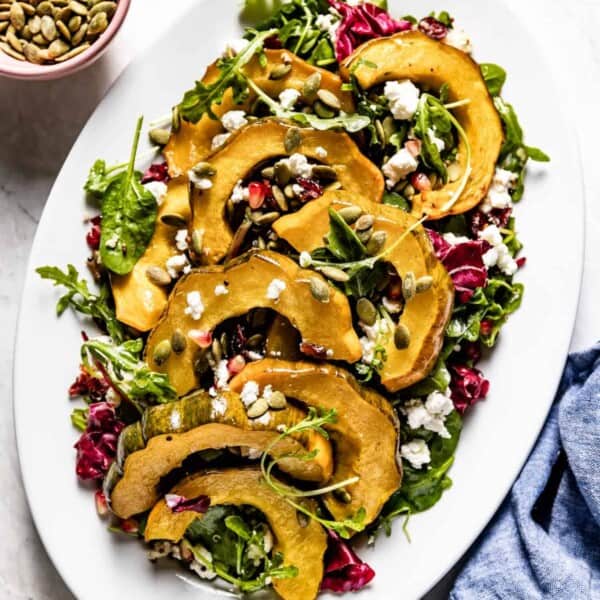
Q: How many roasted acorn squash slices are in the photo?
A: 9